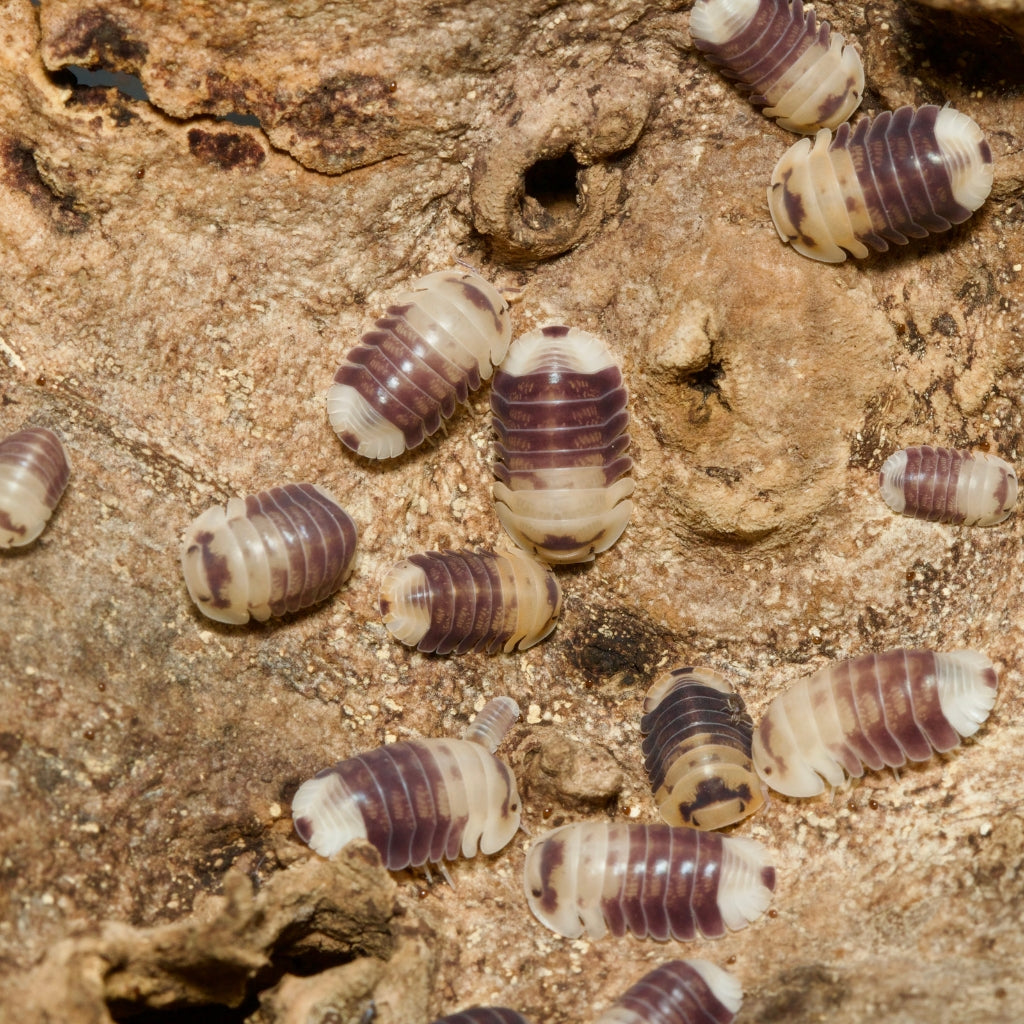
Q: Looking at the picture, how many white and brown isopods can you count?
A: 15